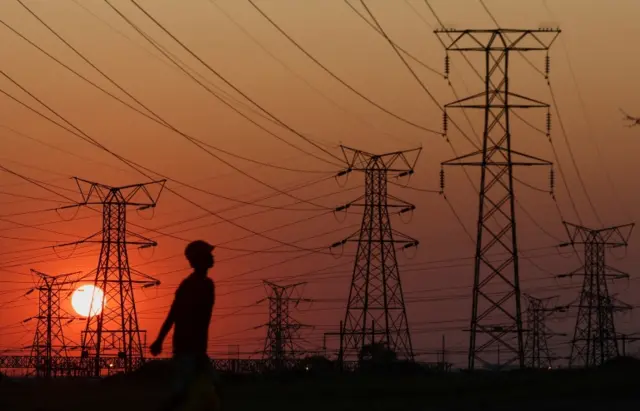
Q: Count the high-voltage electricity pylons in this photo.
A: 7